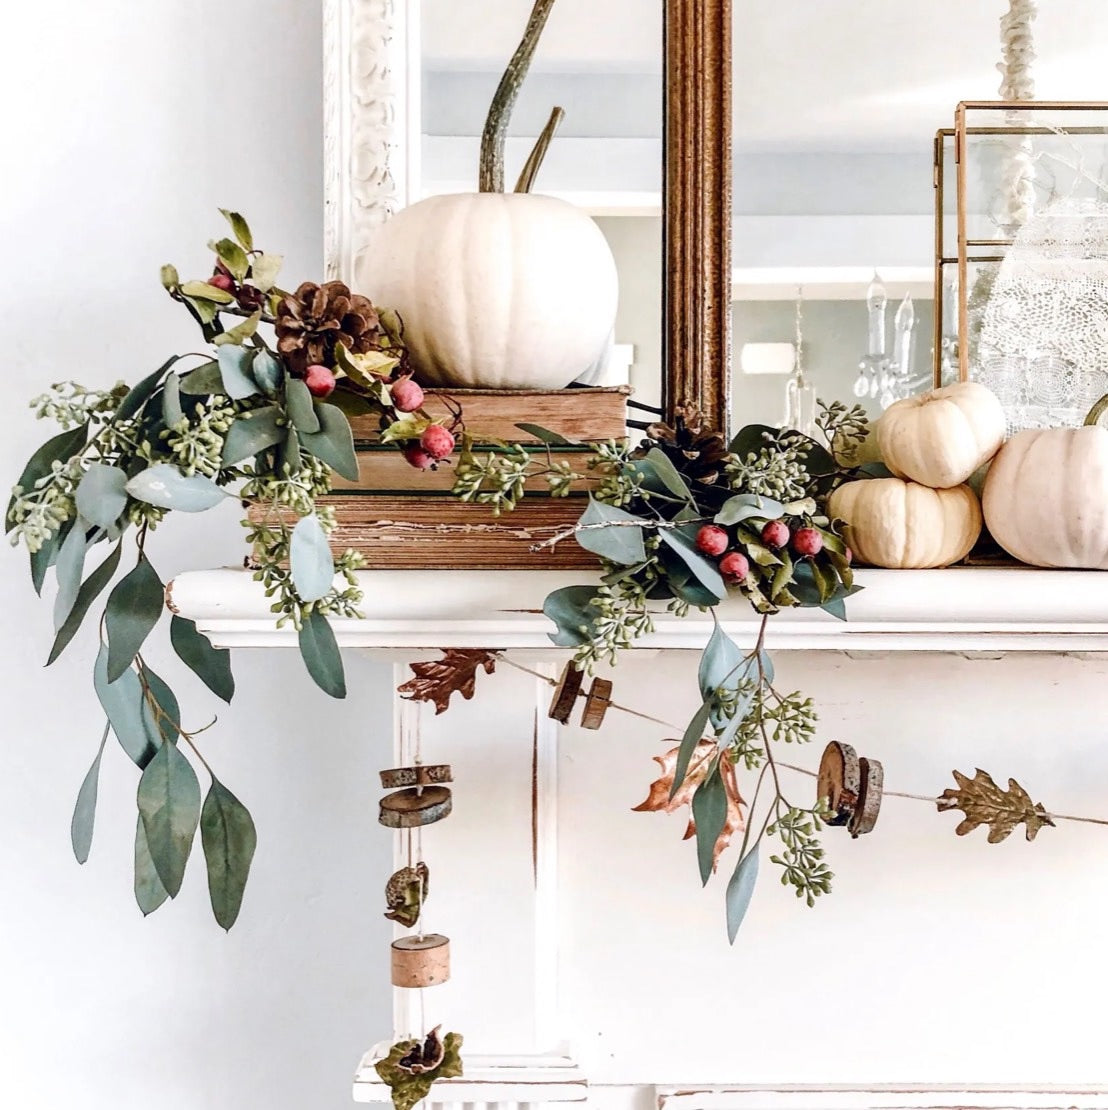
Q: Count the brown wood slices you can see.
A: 7